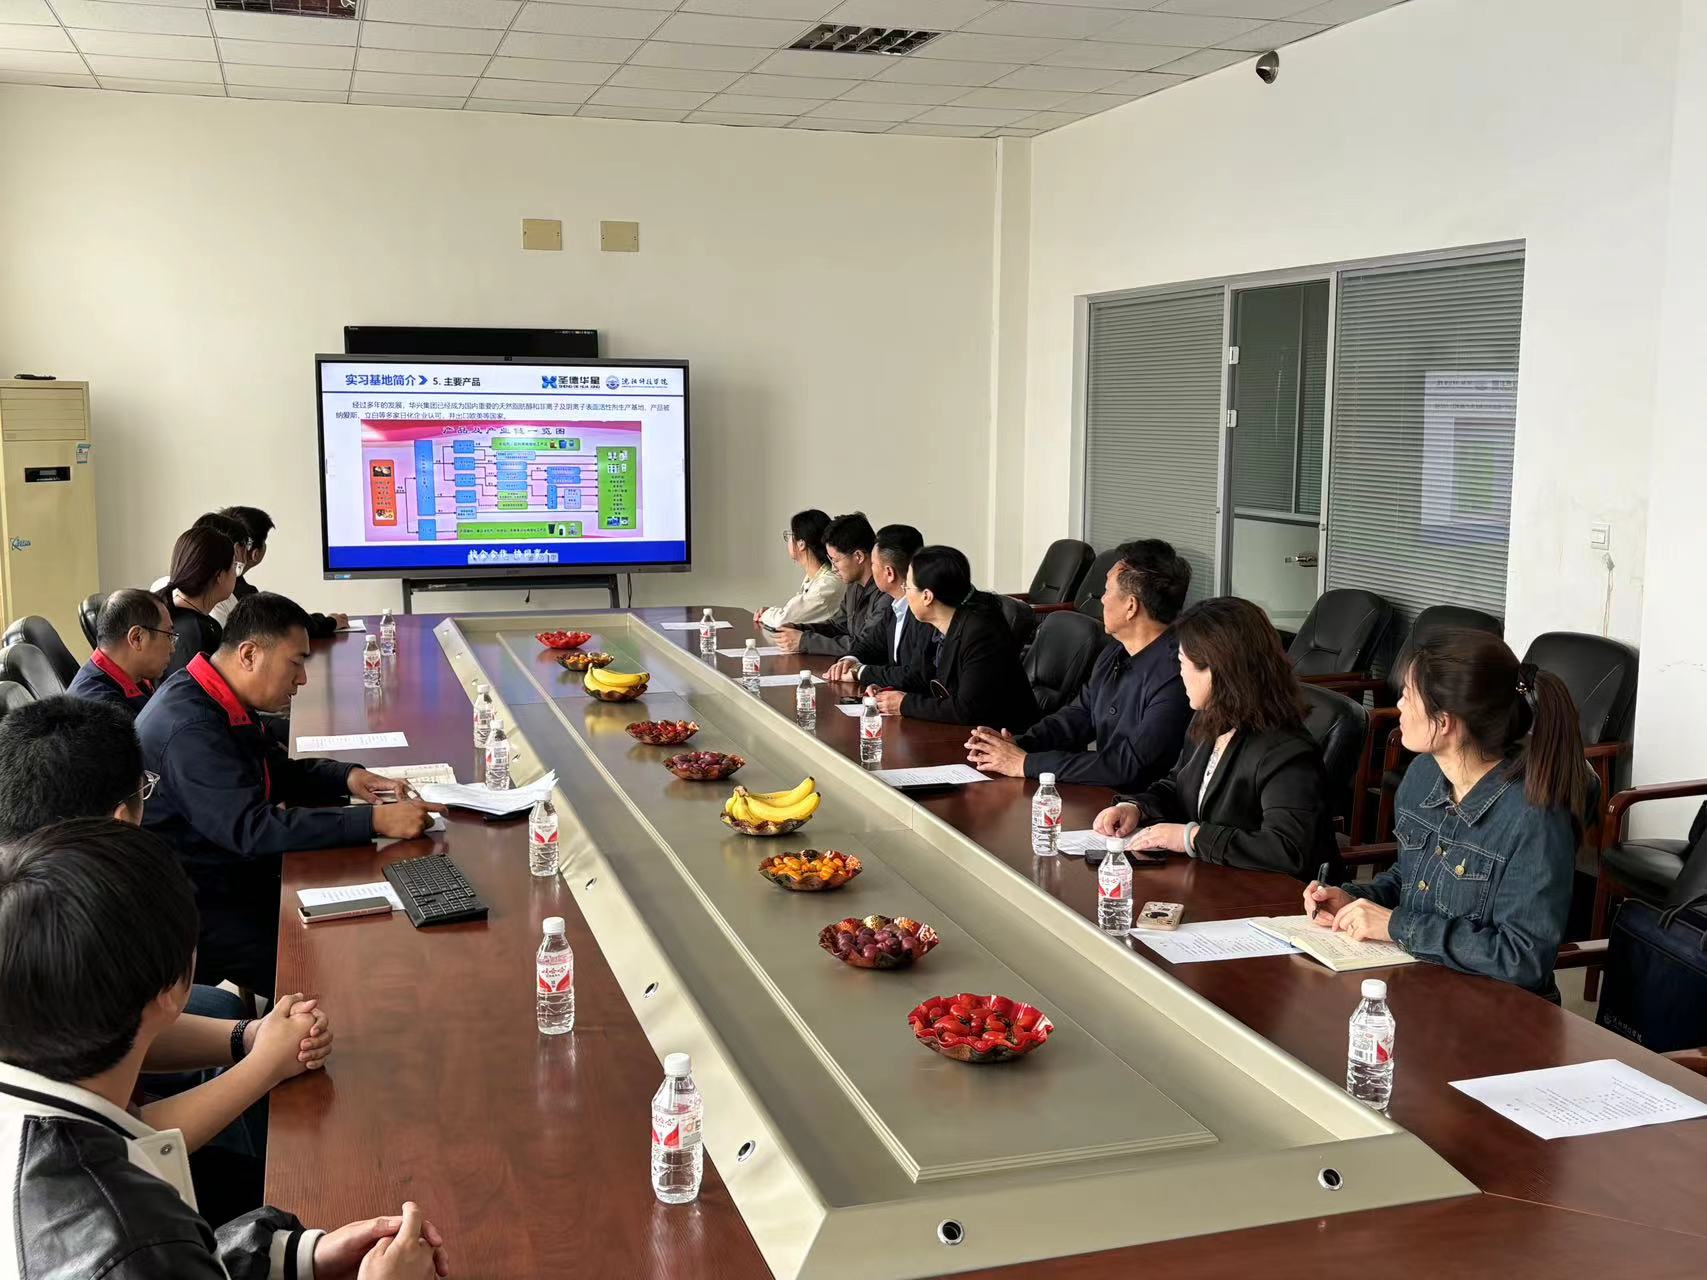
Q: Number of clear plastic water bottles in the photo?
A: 14